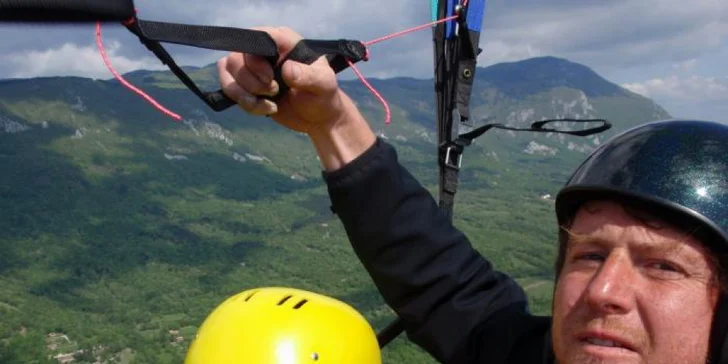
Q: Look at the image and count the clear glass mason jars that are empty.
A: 0